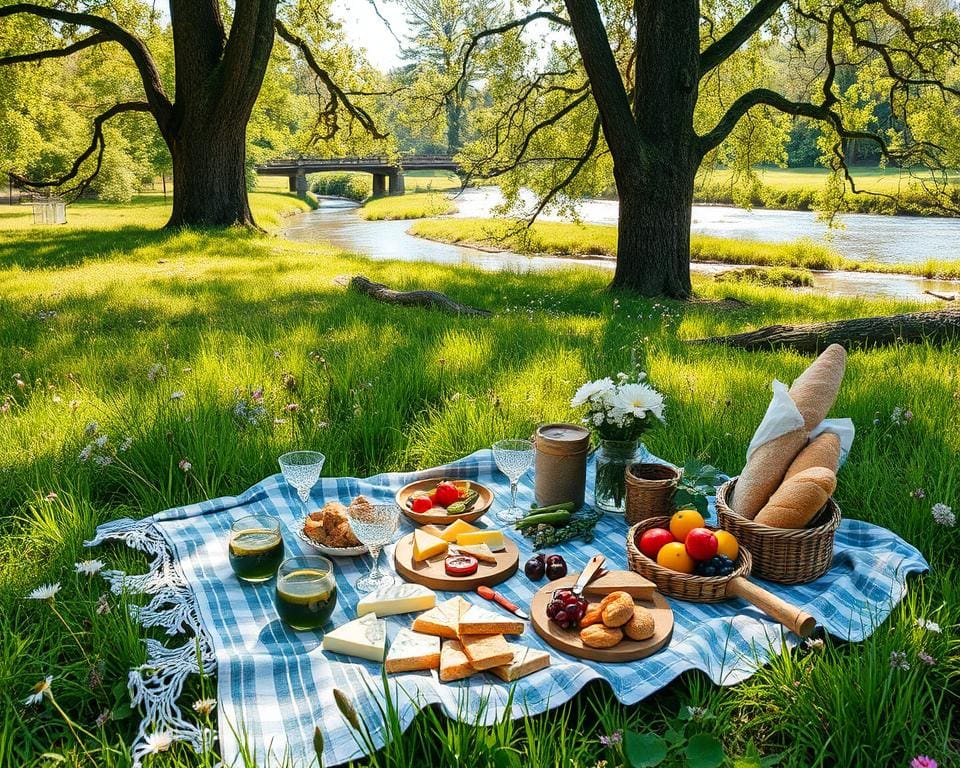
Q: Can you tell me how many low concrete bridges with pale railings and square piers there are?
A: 1